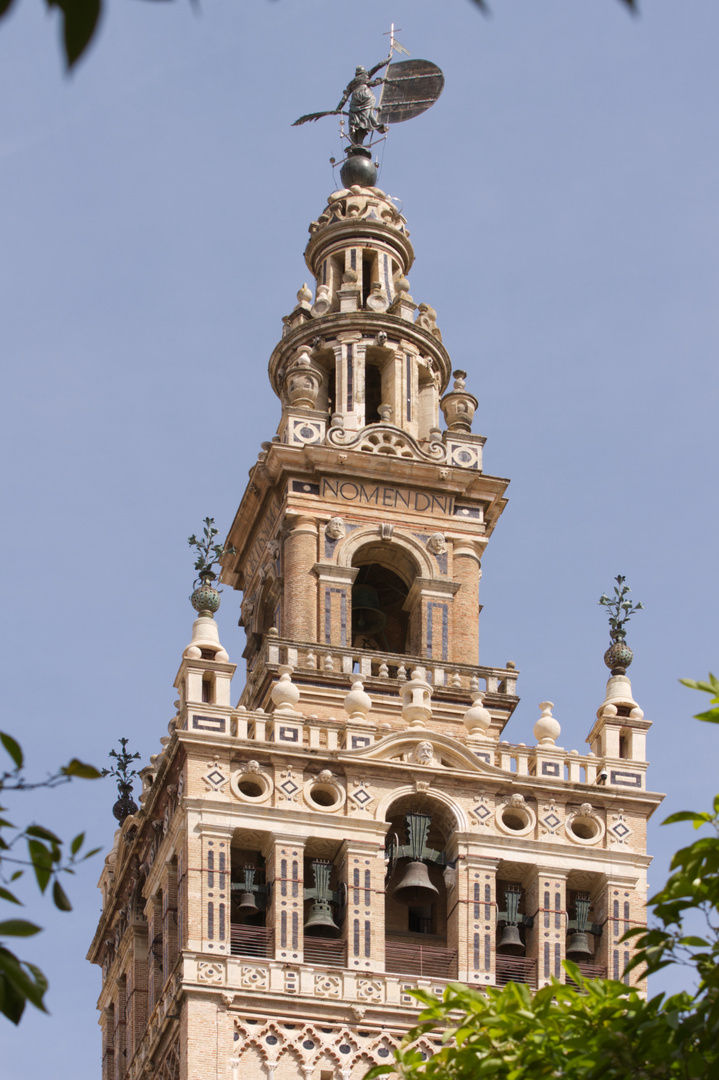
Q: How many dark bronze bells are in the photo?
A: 6